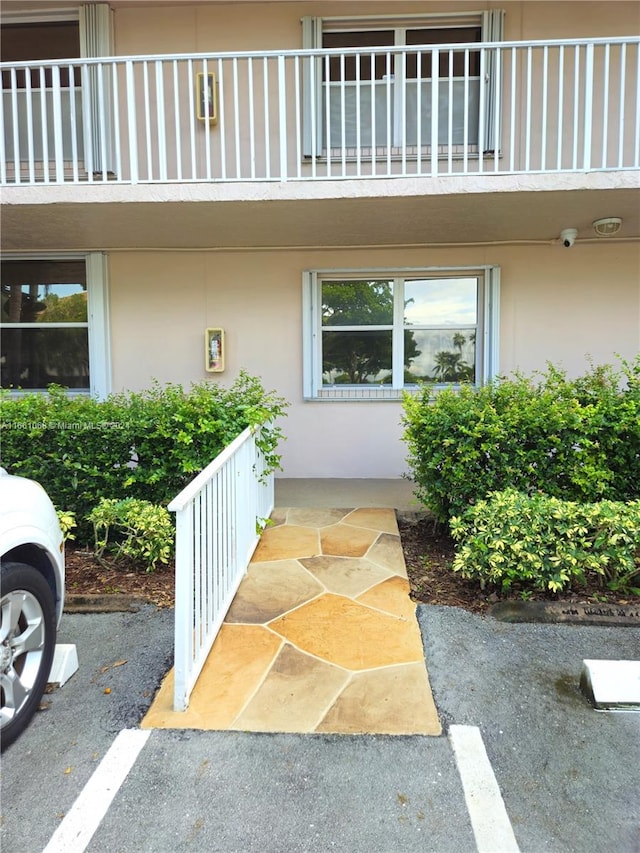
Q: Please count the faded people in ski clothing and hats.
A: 0